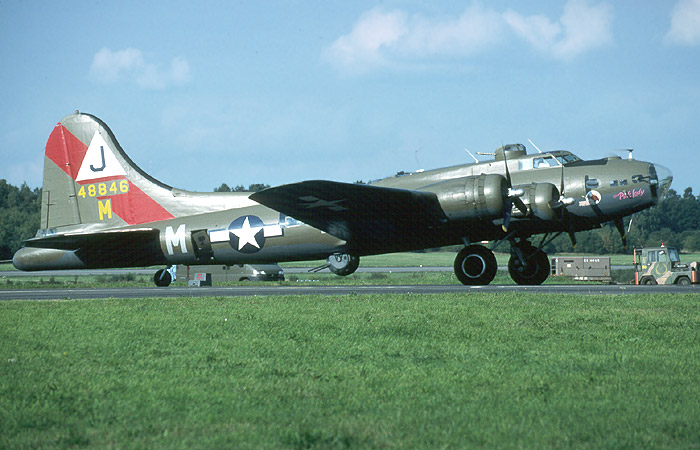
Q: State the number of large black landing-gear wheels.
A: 2